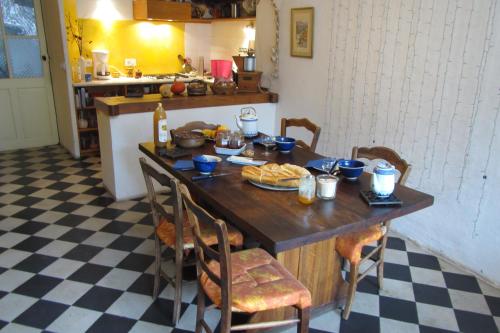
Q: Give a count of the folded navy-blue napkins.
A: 3